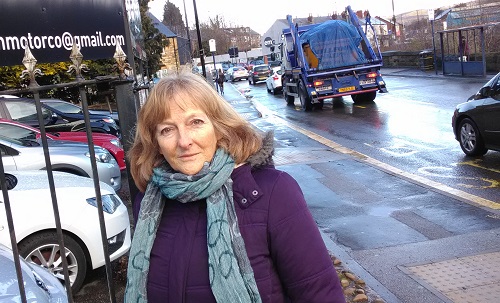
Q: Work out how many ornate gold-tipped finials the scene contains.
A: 3